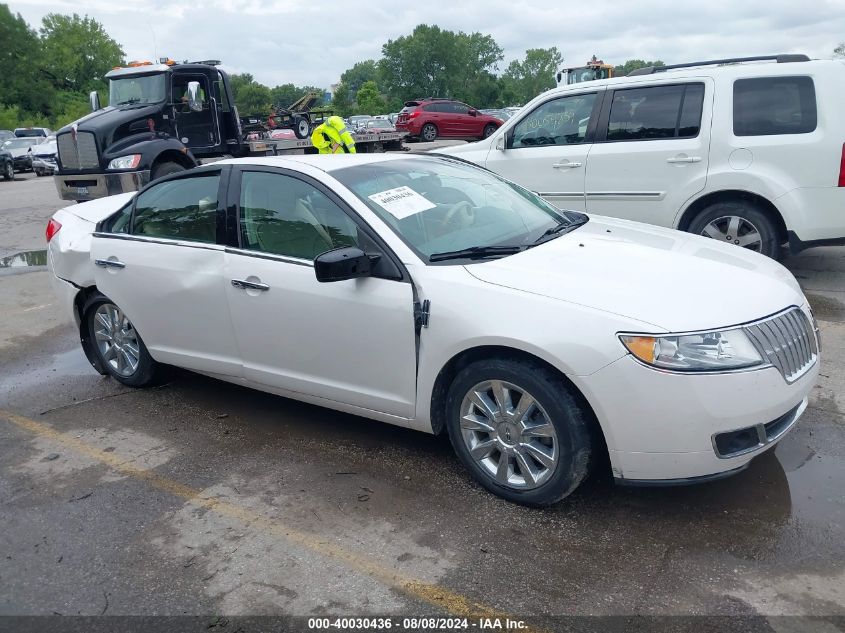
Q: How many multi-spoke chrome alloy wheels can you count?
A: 2